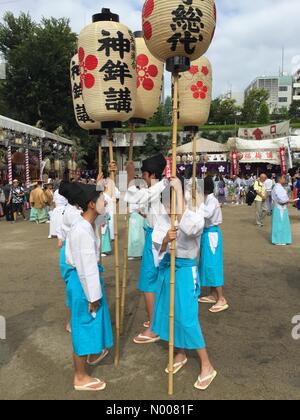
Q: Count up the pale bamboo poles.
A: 5